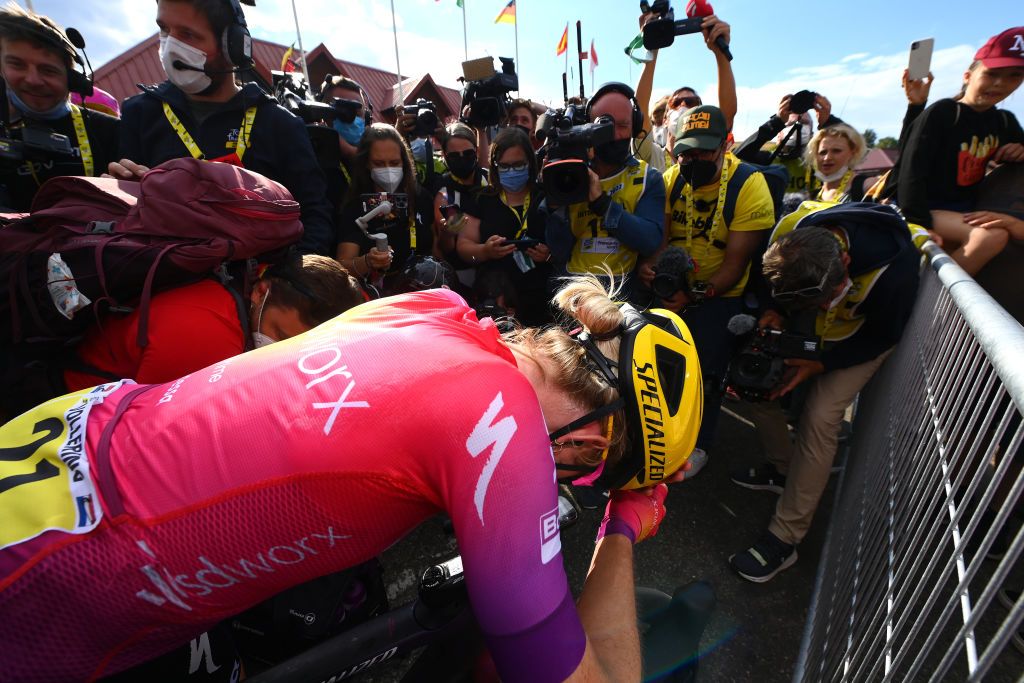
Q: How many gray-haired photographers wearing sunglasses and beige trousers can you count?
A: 1